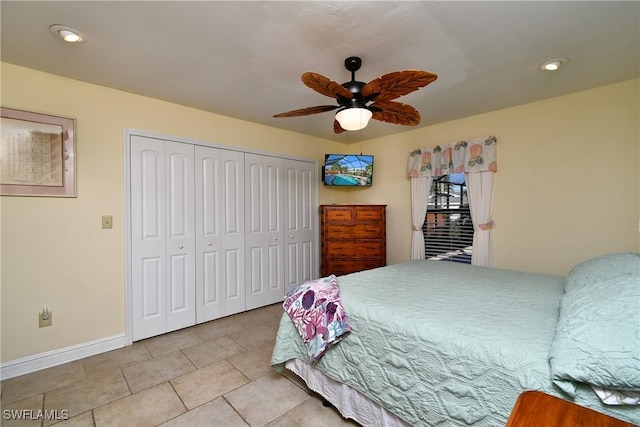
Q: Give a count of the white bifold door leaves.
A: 8